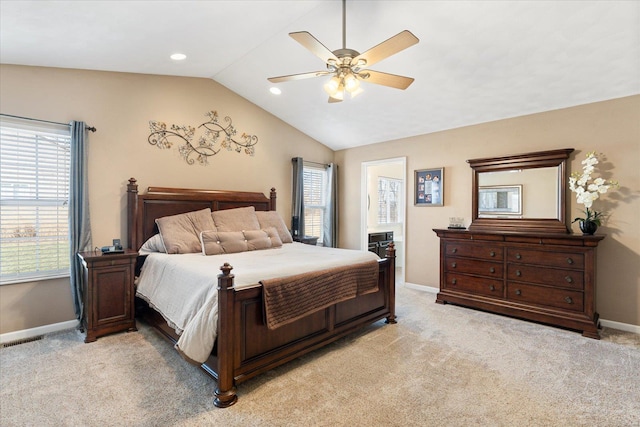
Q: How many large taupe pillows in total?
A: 3